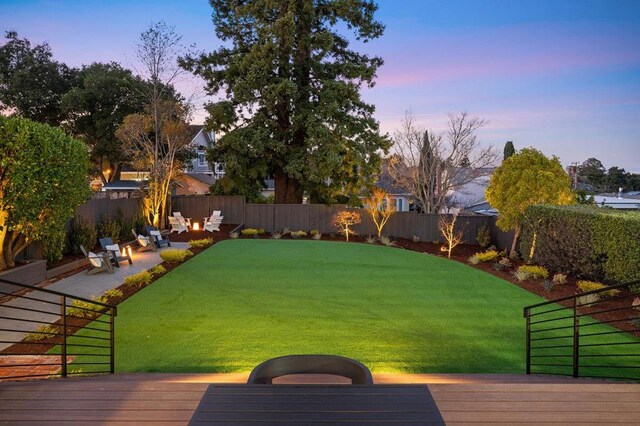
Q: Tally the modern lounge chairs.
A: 6